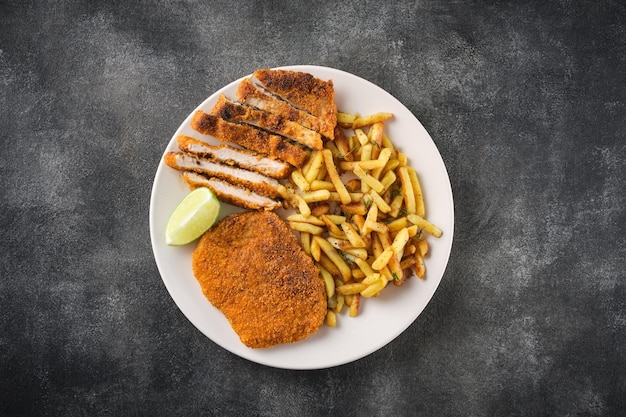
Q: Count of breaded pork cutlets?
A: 2